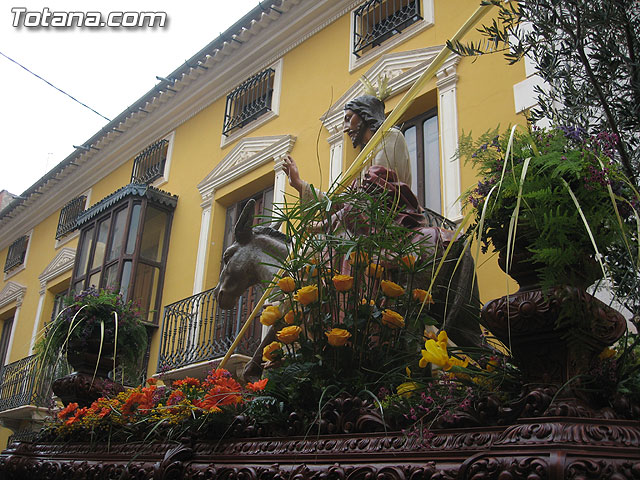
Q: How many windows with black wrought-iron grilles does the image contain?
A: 5